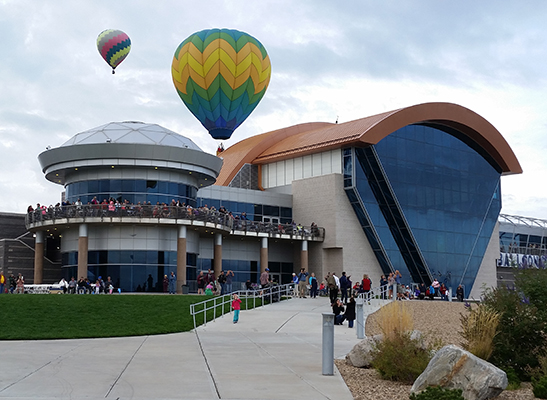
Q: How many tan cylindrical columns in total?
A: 6